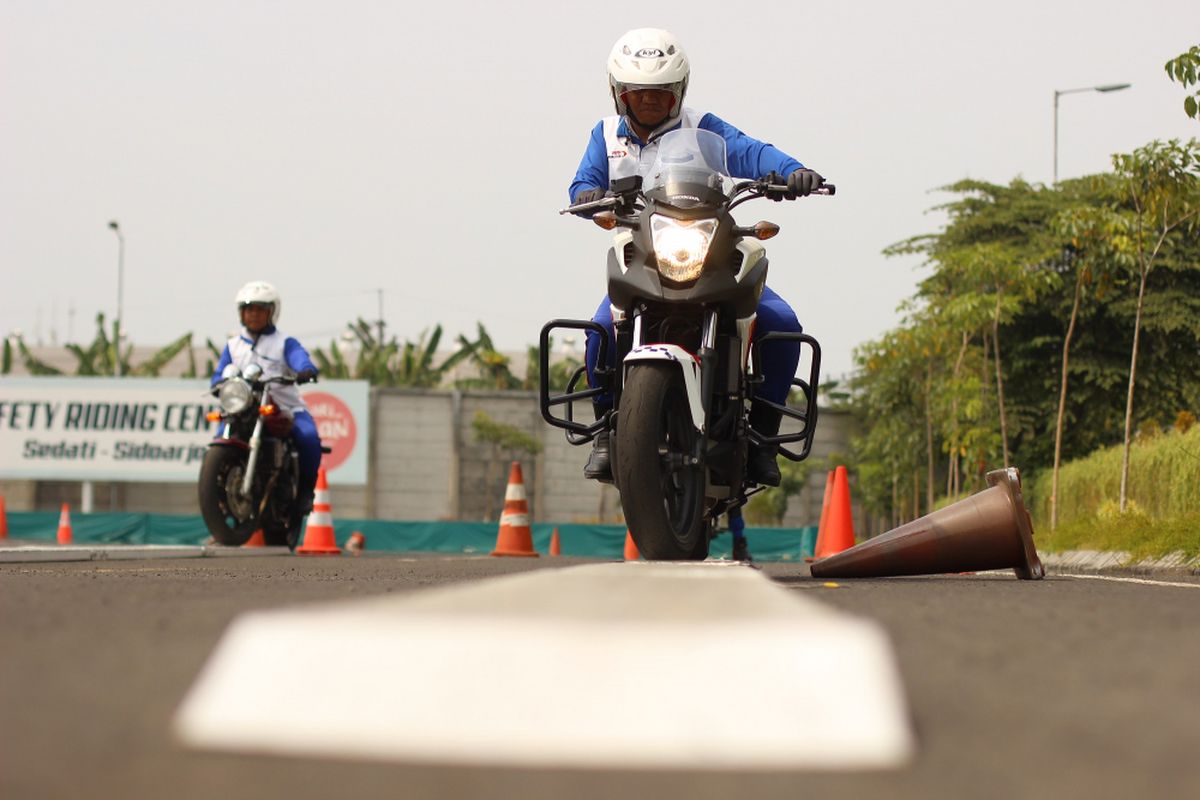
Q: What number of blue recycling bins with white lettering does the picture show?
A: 0